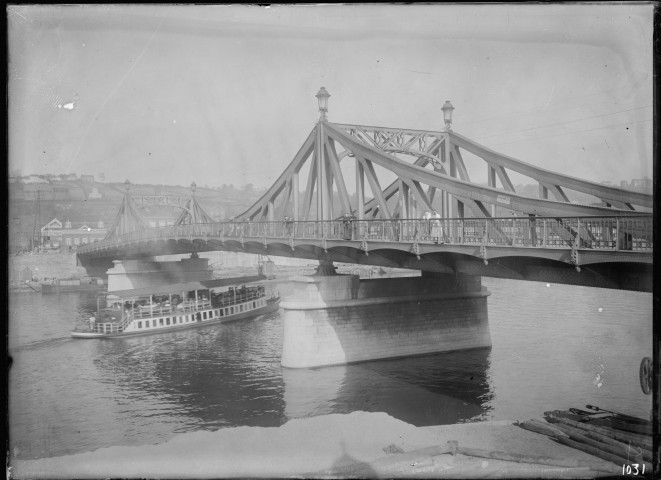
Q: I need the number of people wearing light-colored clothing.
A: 2